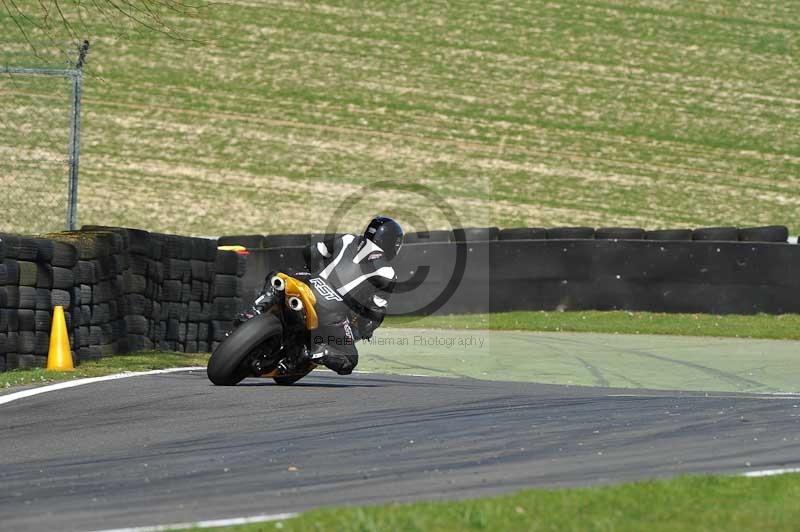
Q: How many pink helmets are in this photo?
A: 0